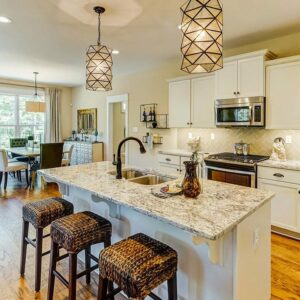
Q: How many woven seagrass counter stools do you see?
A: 3